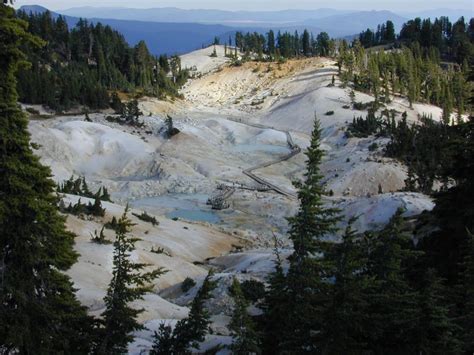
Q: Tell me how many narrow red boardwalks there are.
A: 0